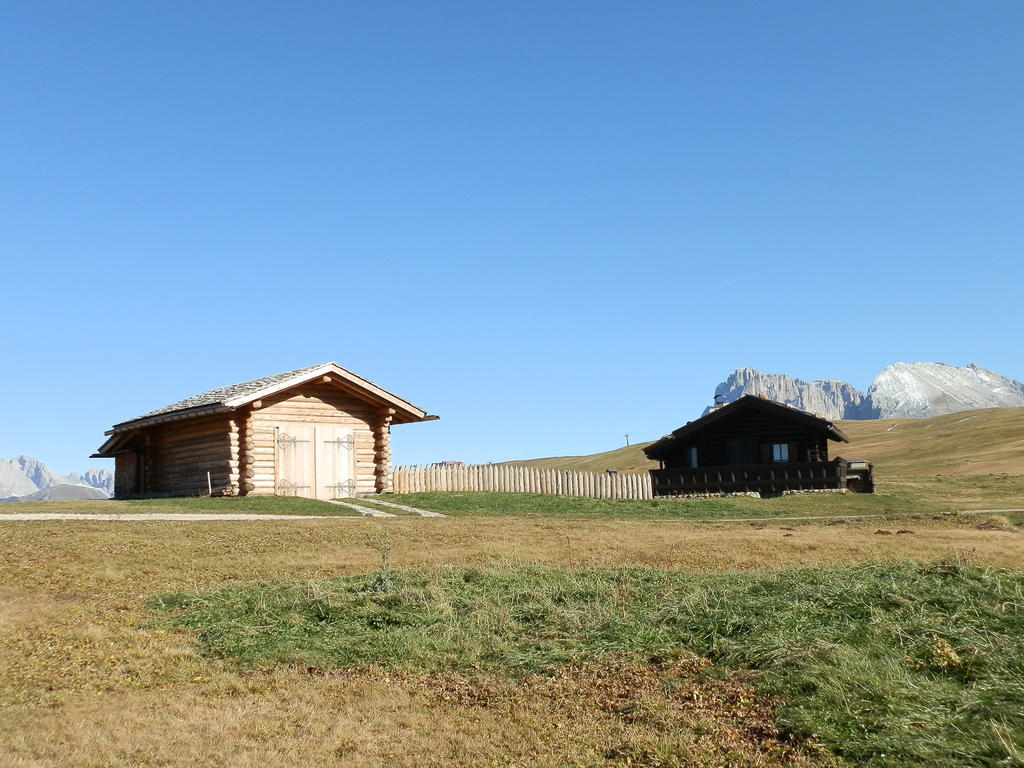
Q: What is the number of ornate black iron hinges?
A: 4